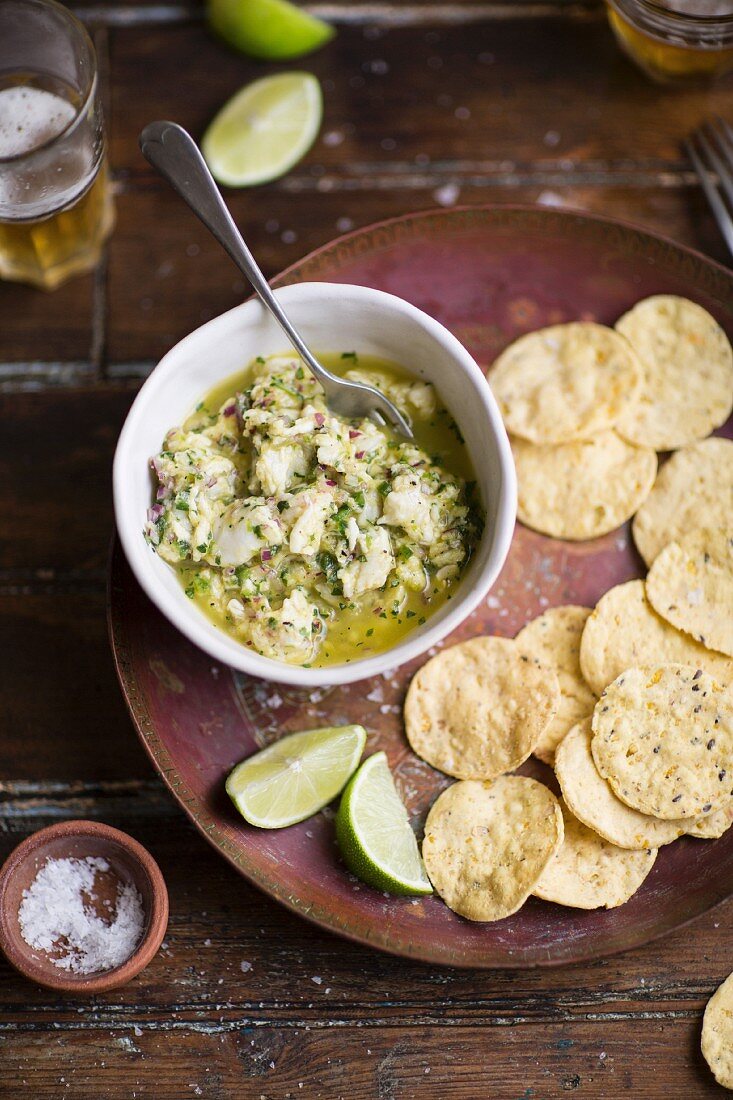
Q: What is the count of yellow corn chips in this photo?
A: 14